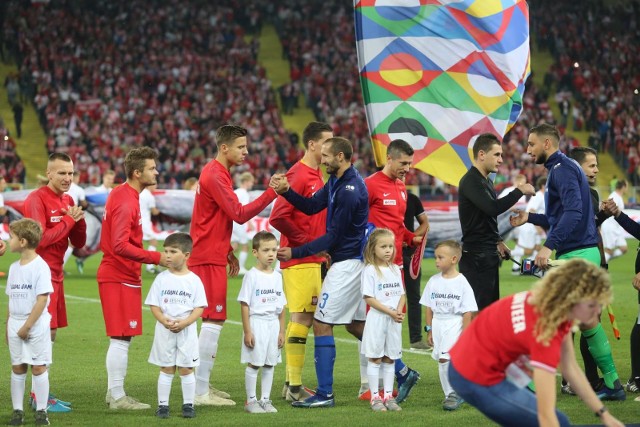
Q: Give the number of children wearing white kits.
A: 5